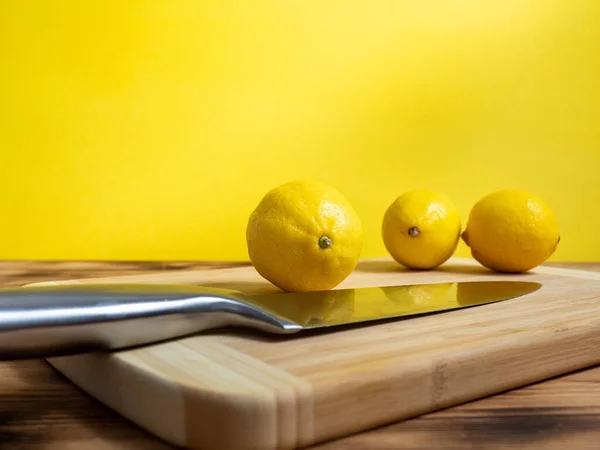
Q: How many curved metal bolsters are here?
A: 1